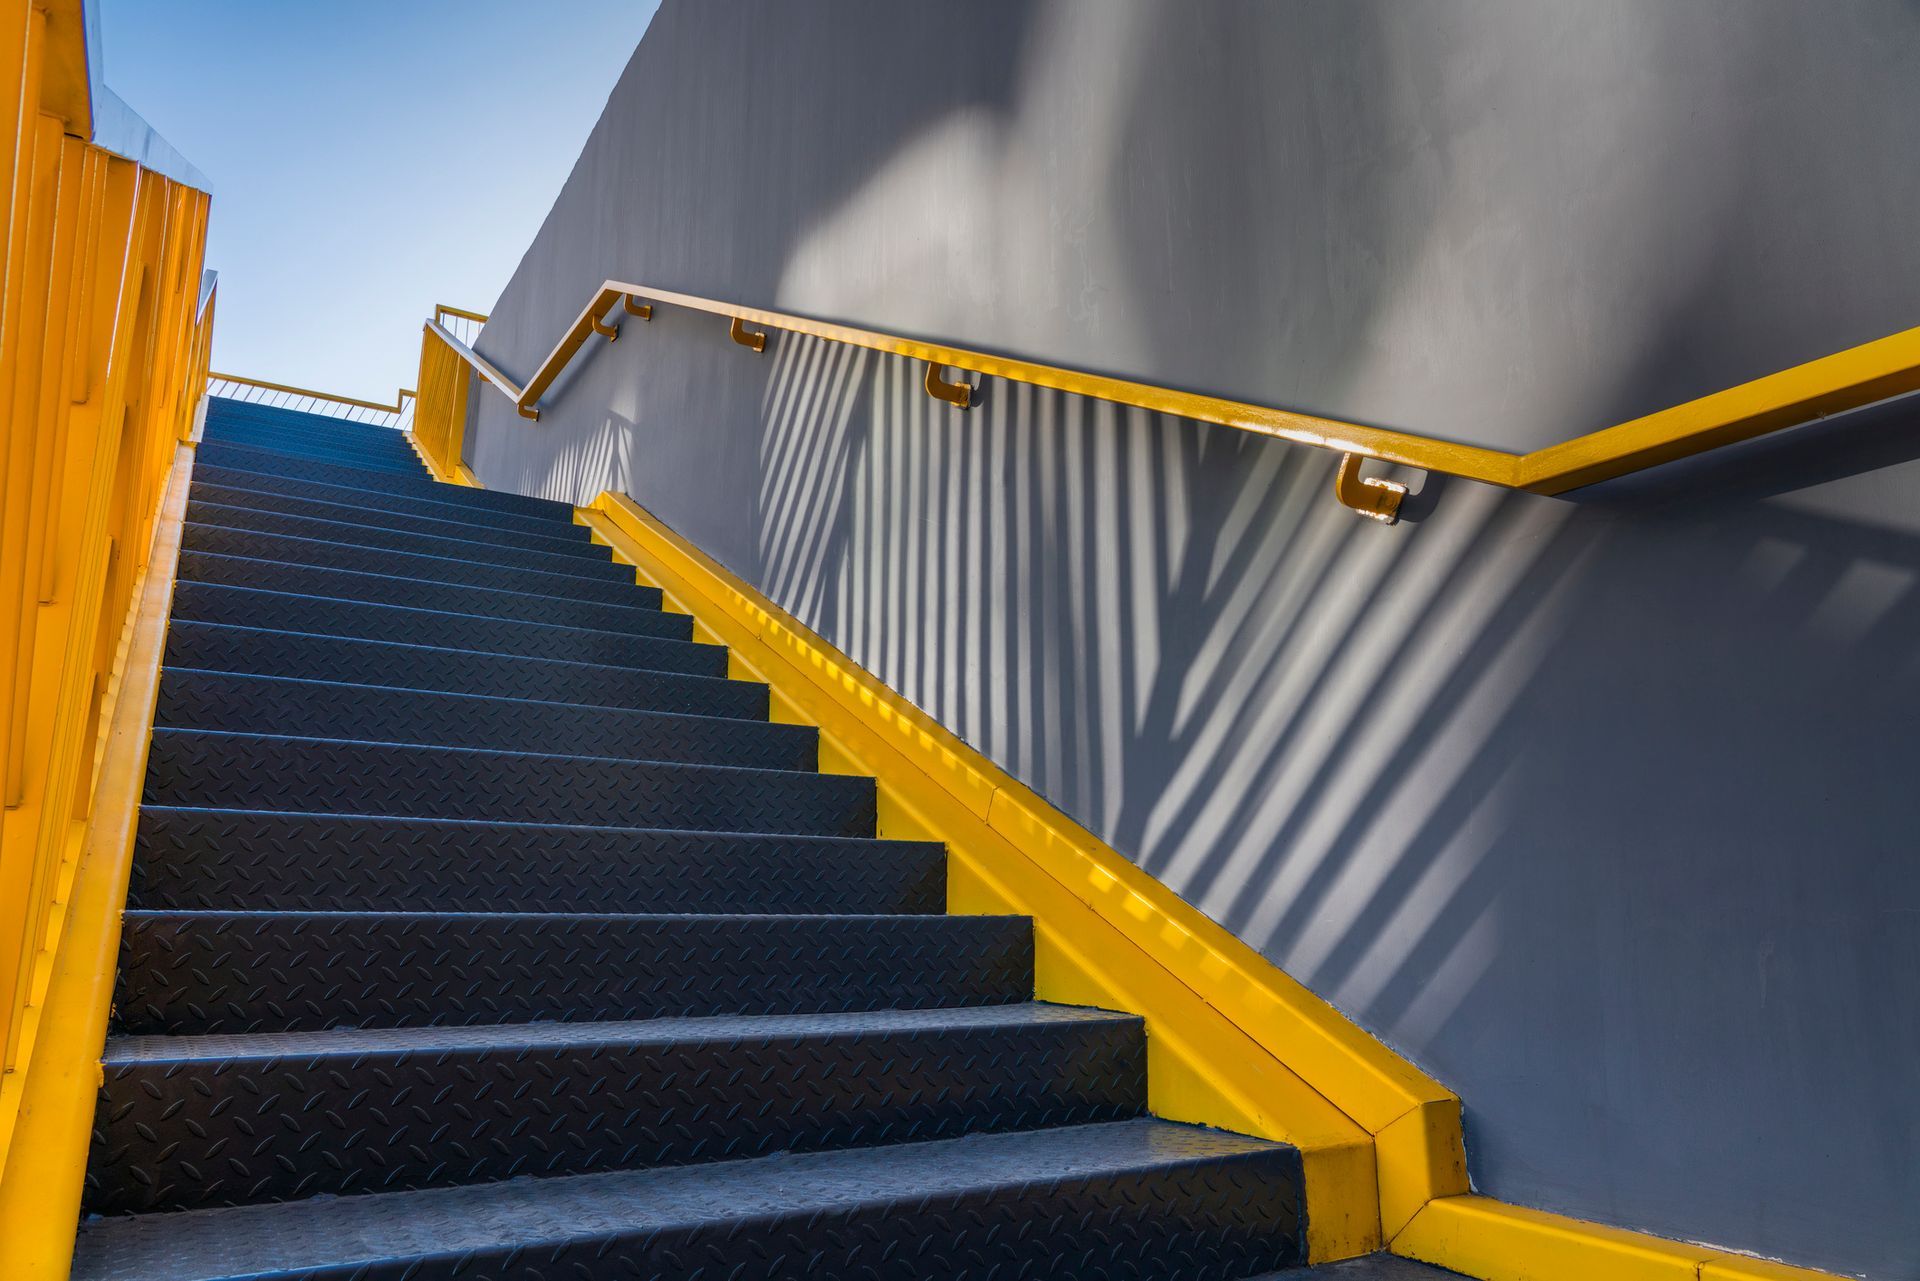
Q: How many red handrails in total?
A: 0